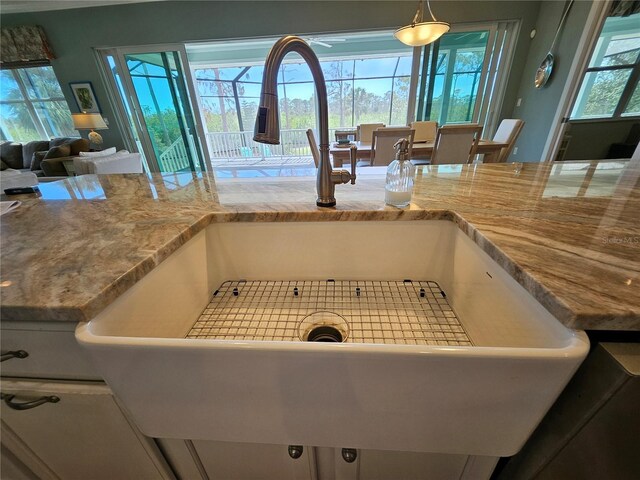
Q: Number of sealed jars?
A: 0